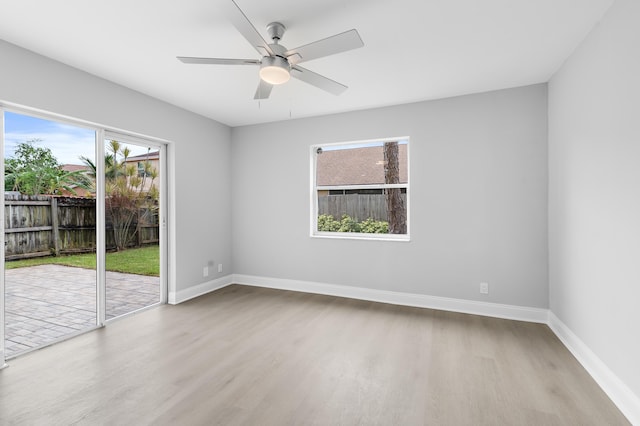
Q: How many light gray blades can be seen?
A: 5